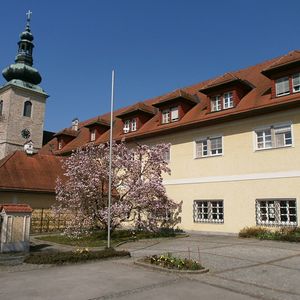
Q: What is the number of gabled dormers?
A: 6